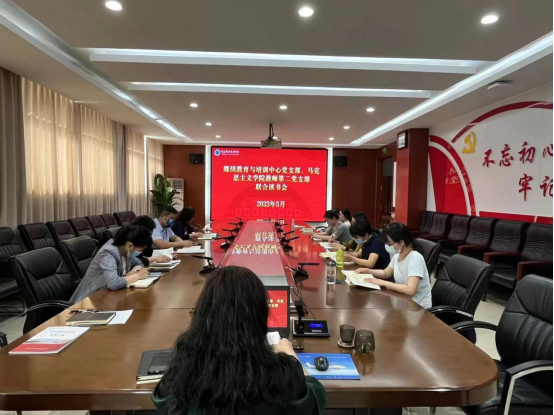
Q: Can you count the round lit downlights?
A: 11